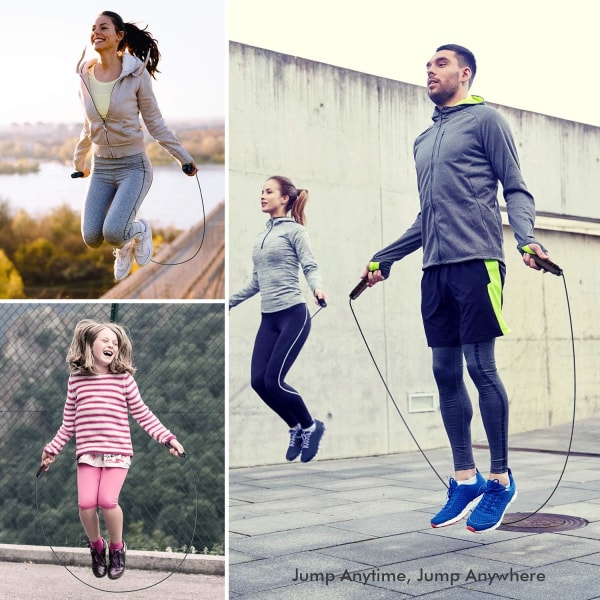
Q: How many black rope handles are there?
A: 7